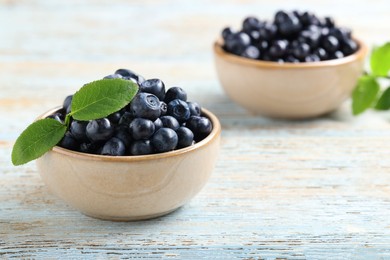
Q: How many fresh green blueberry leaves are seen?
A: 5